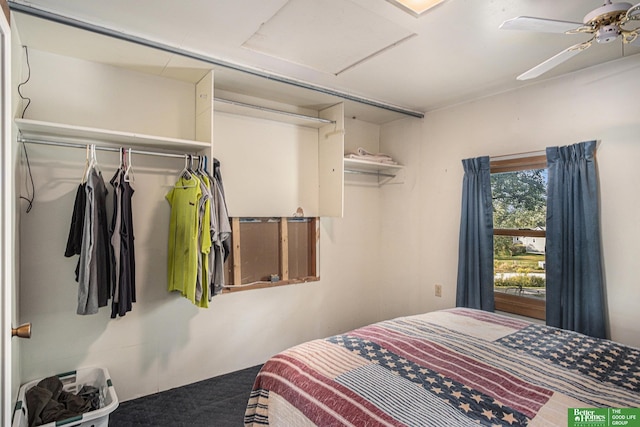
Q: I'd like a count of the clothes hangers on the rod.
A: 12